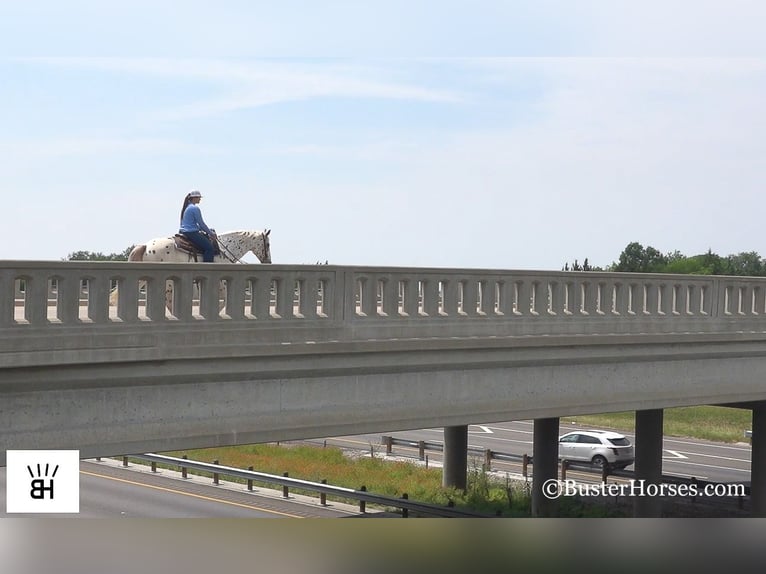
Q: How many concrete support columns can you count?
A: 4